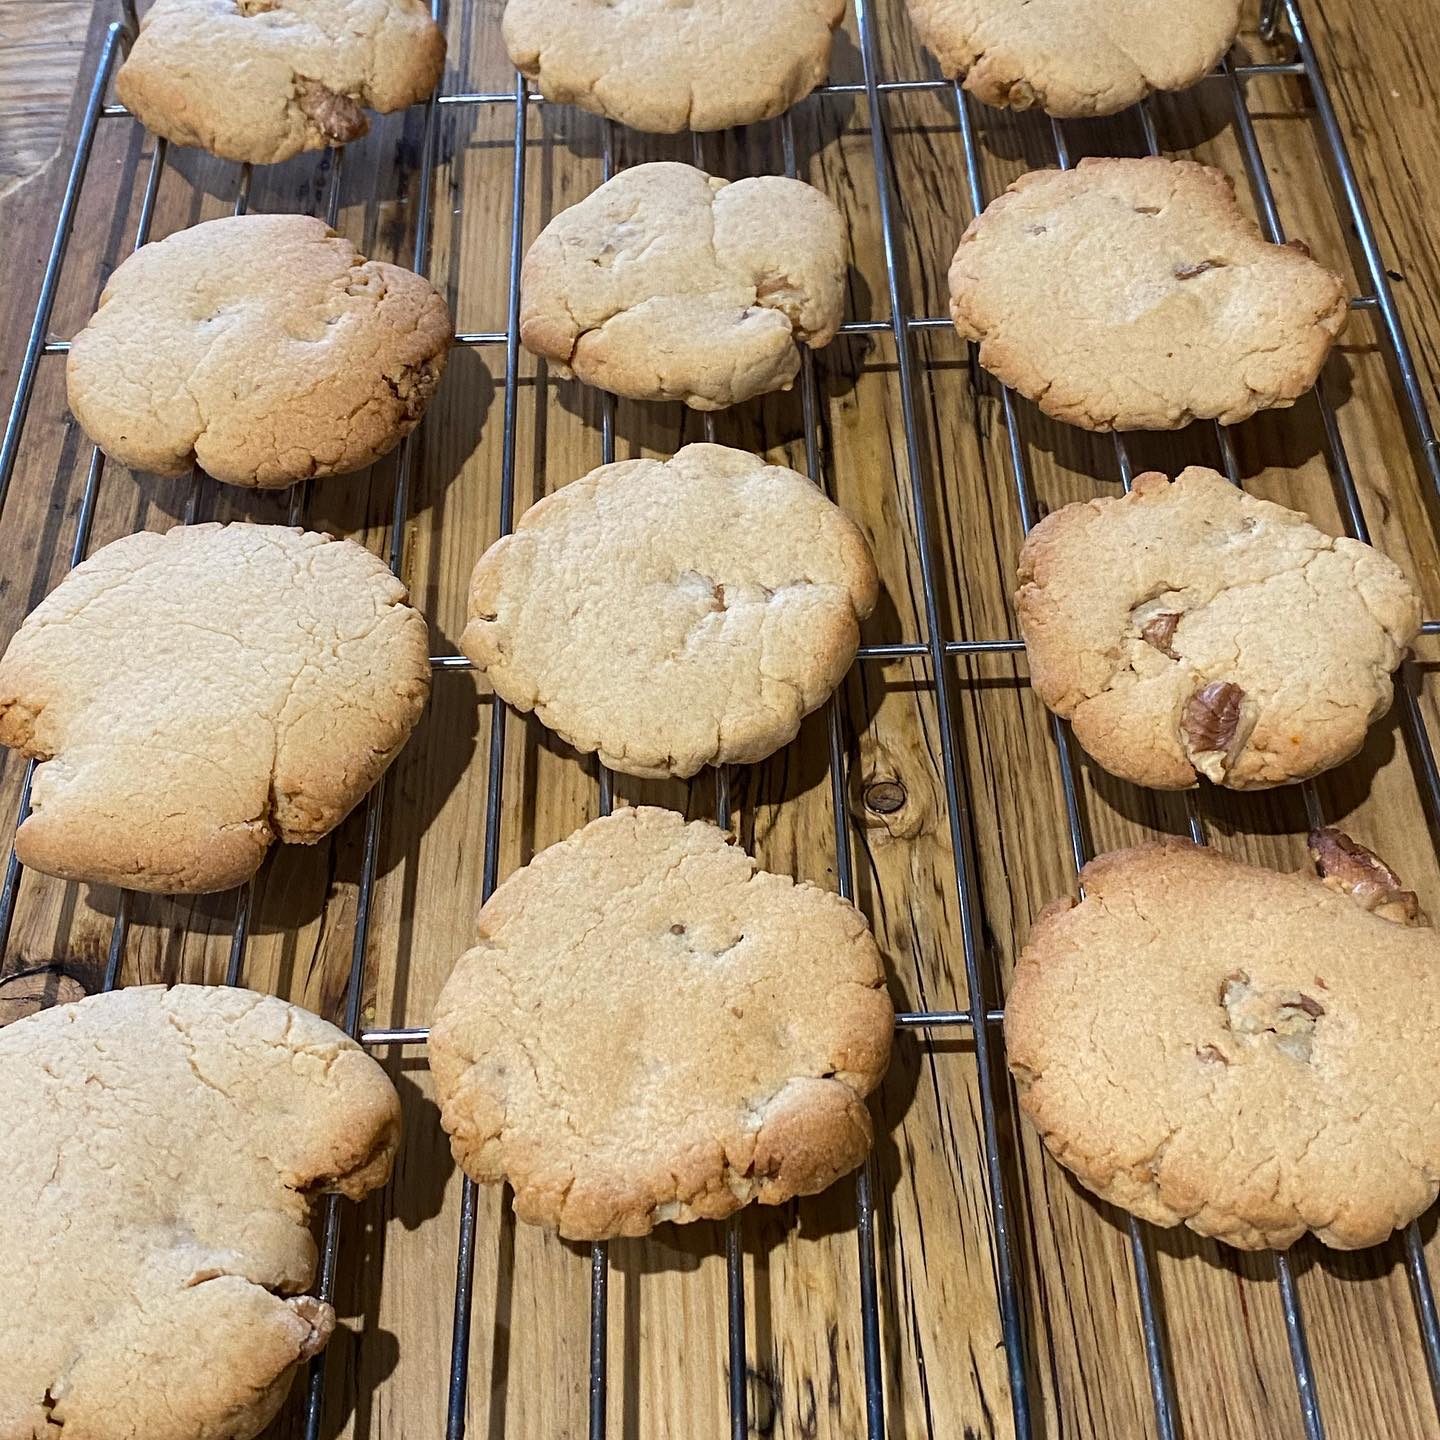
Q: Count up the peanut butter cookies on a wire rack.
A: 12